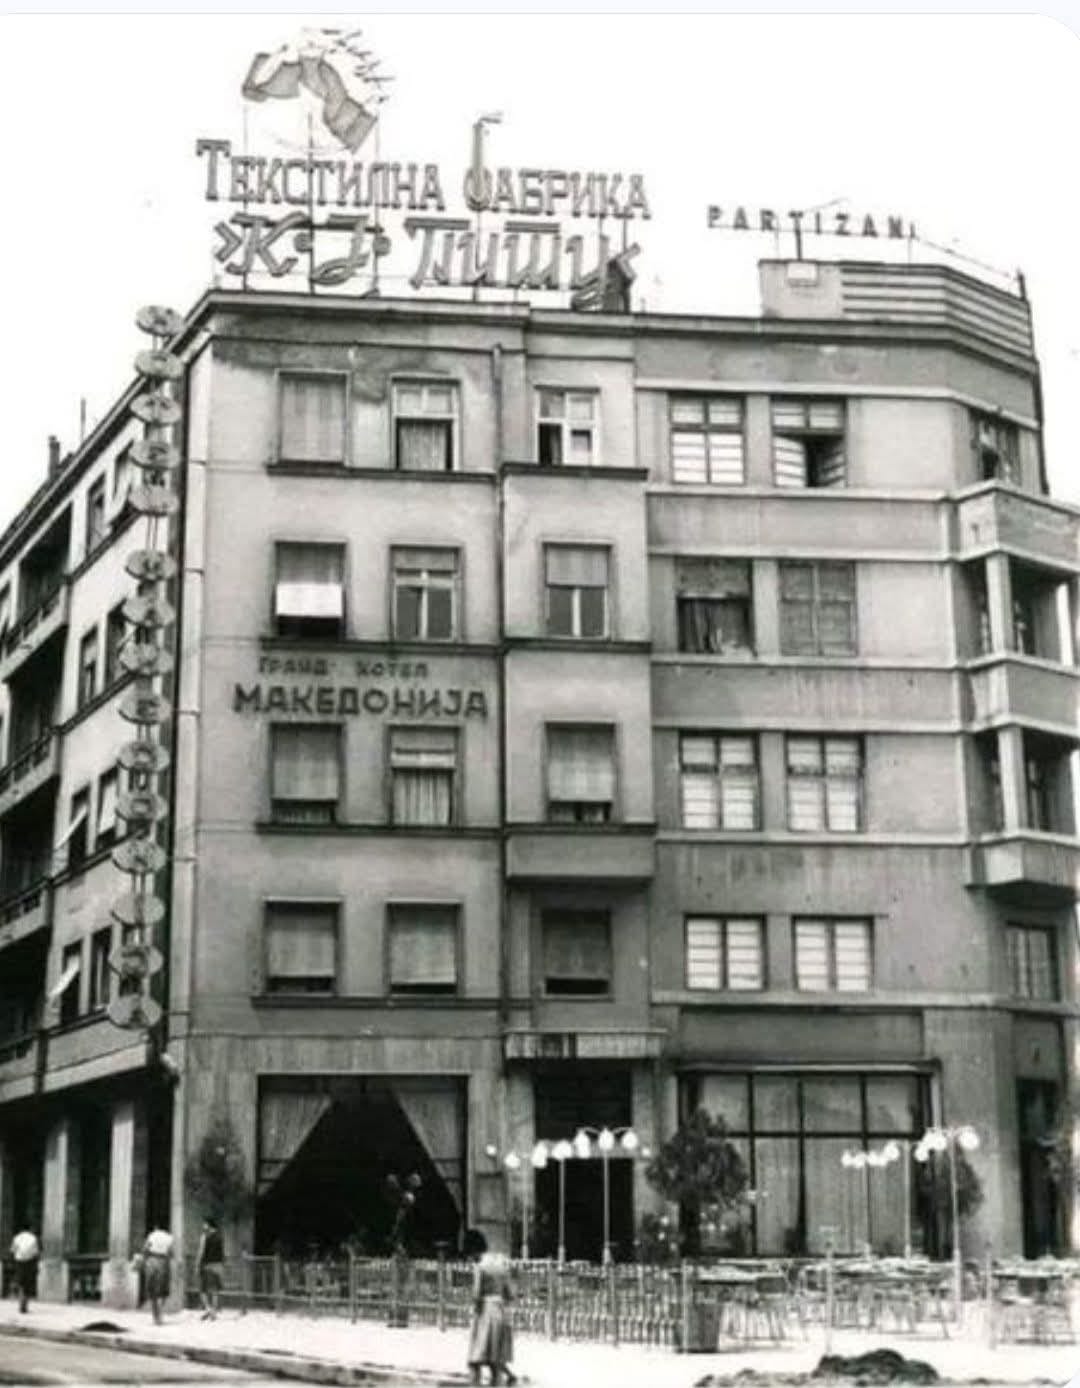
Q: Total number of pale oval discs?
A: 15